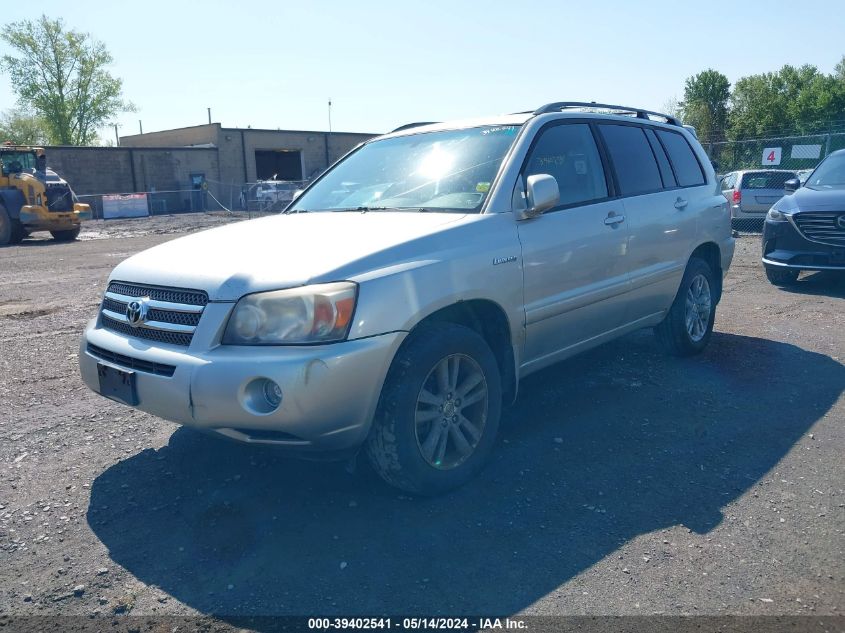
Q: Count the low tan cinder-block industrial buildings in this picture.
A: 1